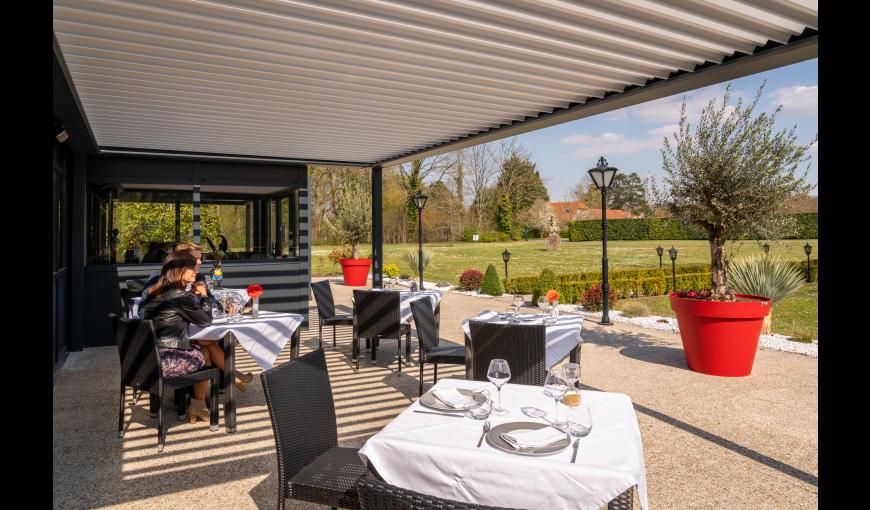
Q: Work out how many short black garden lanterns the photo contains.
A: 5